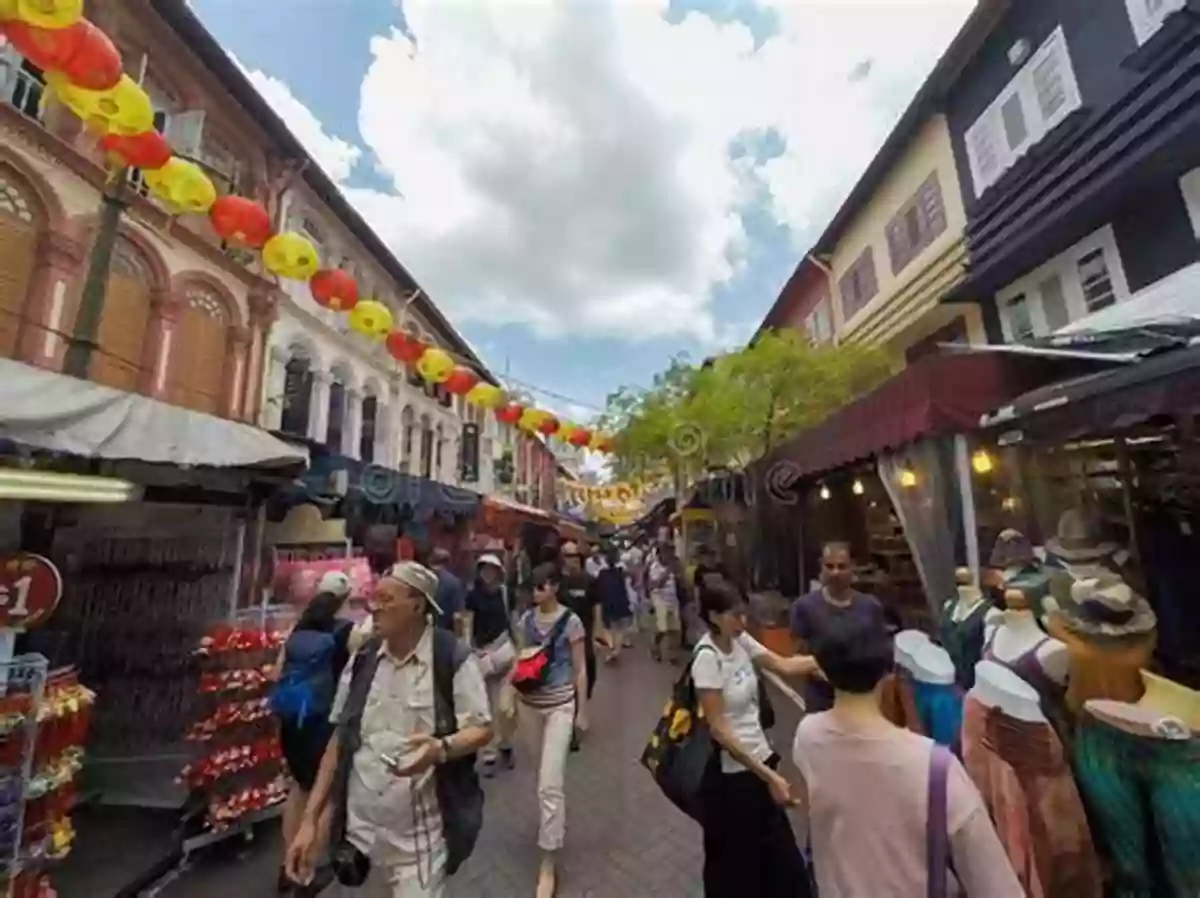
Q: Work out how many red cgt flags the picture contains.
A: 0